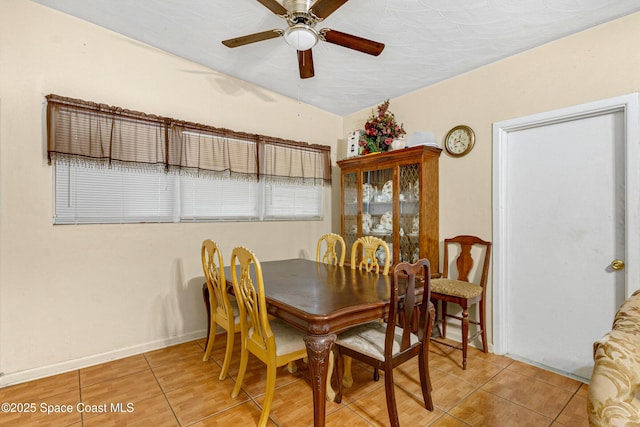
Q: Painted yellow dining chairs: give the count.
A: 4